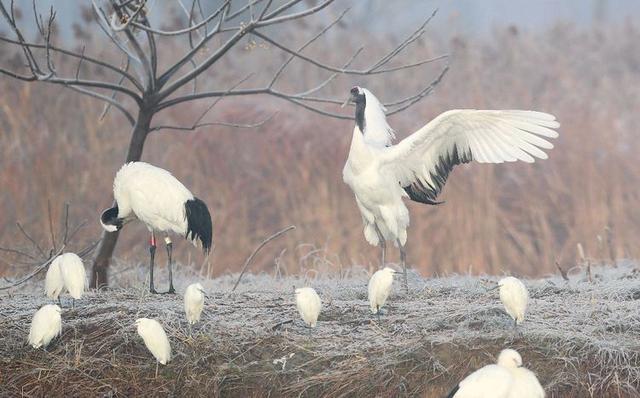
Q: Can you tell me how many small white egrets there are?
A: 8